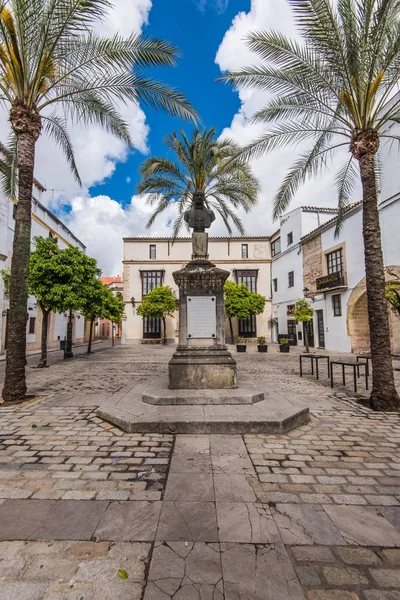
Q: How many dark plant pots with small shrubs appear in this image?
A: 3